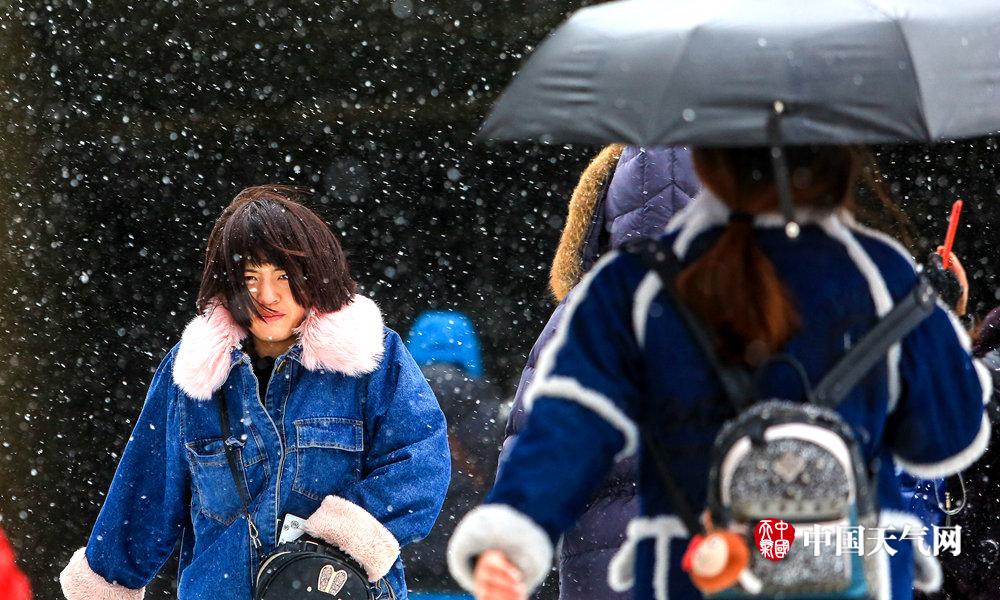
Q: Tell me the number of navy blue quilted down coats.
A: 1